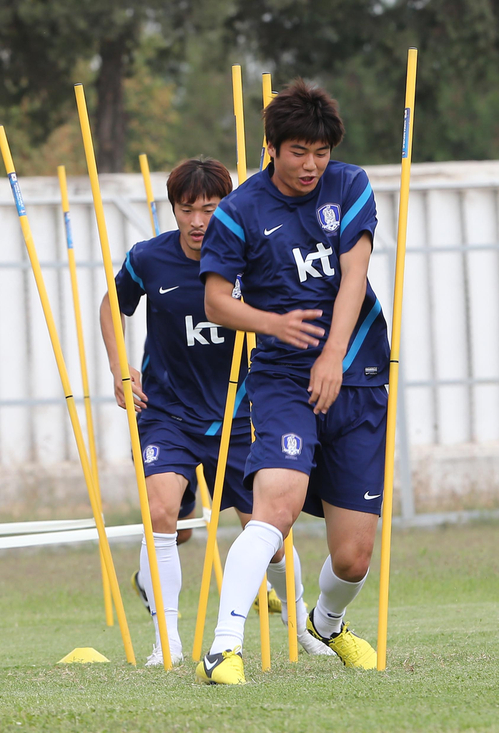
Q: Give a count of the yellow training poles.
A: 8